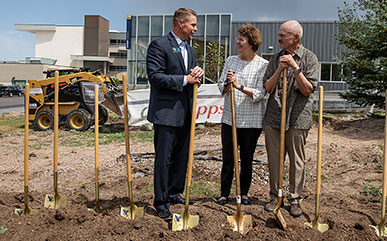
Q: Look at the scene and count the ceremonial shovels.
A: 9